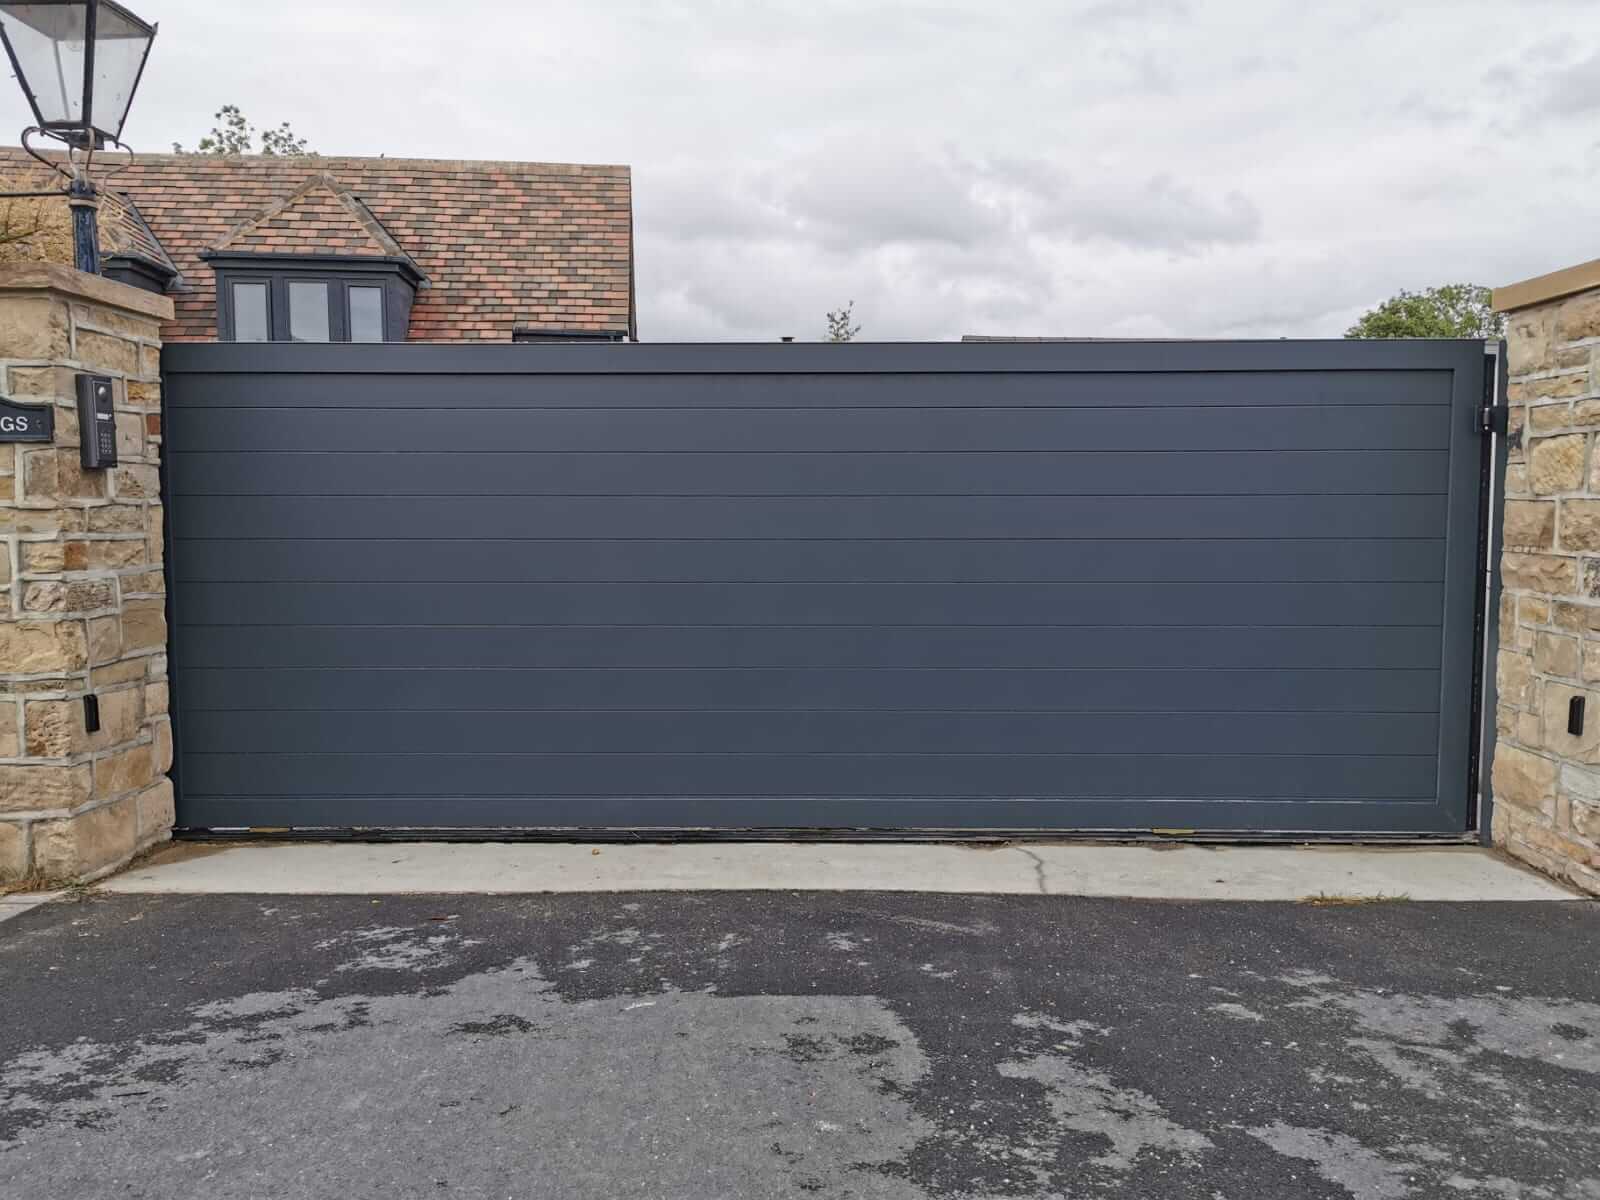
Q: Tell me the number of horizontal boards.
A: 10